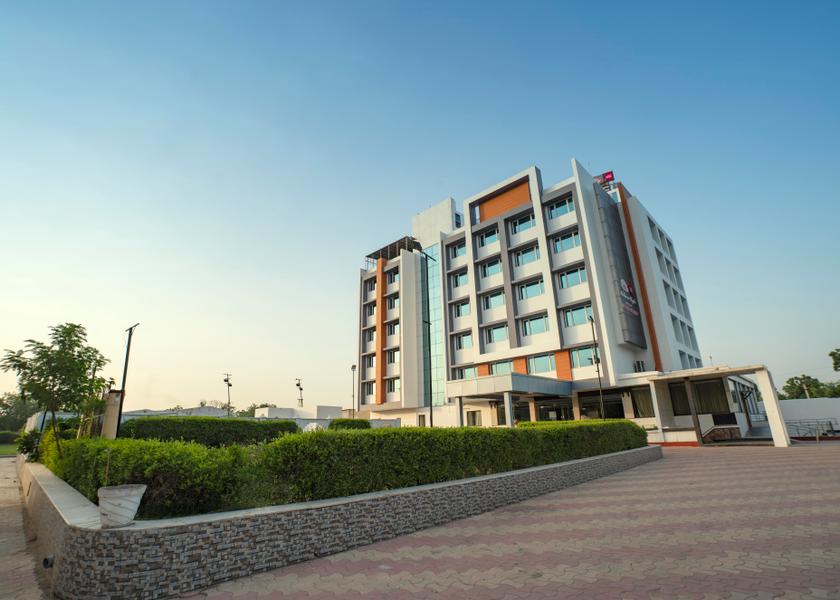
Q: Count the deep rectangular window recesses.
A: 15